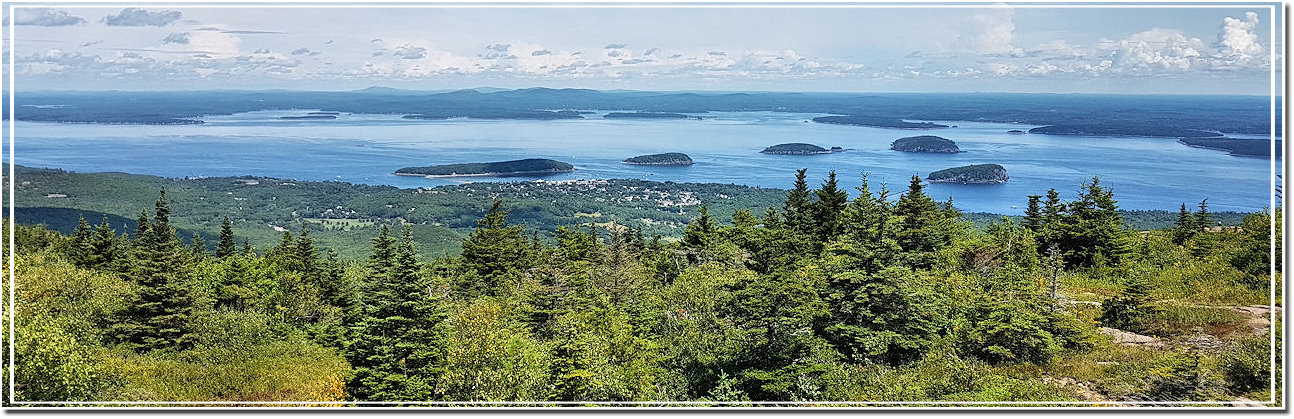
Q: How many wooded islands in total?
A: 5